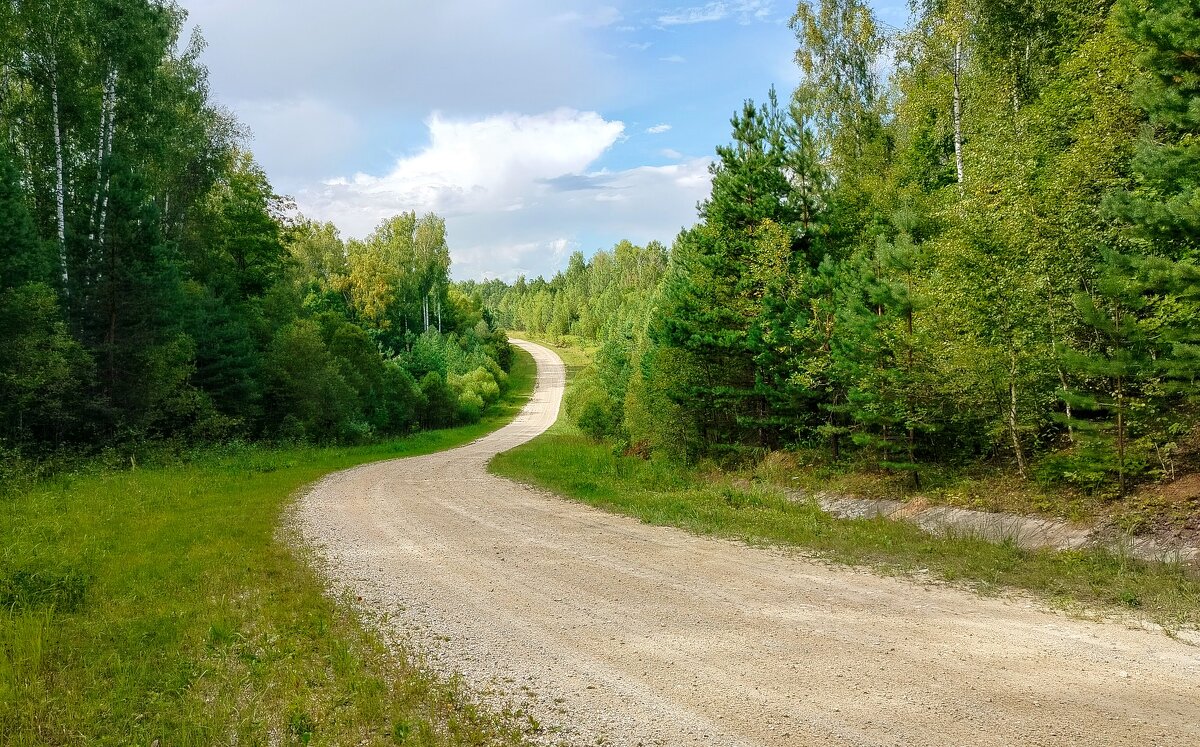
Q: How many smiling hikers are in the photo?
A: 0